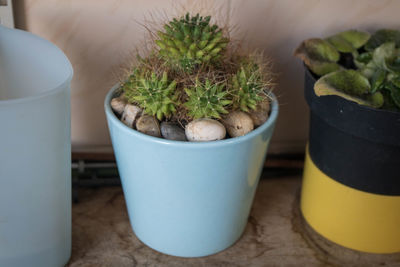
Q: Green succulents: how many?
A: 4